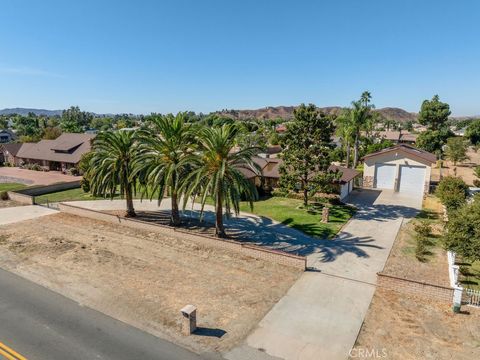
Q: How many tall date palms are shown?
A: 3